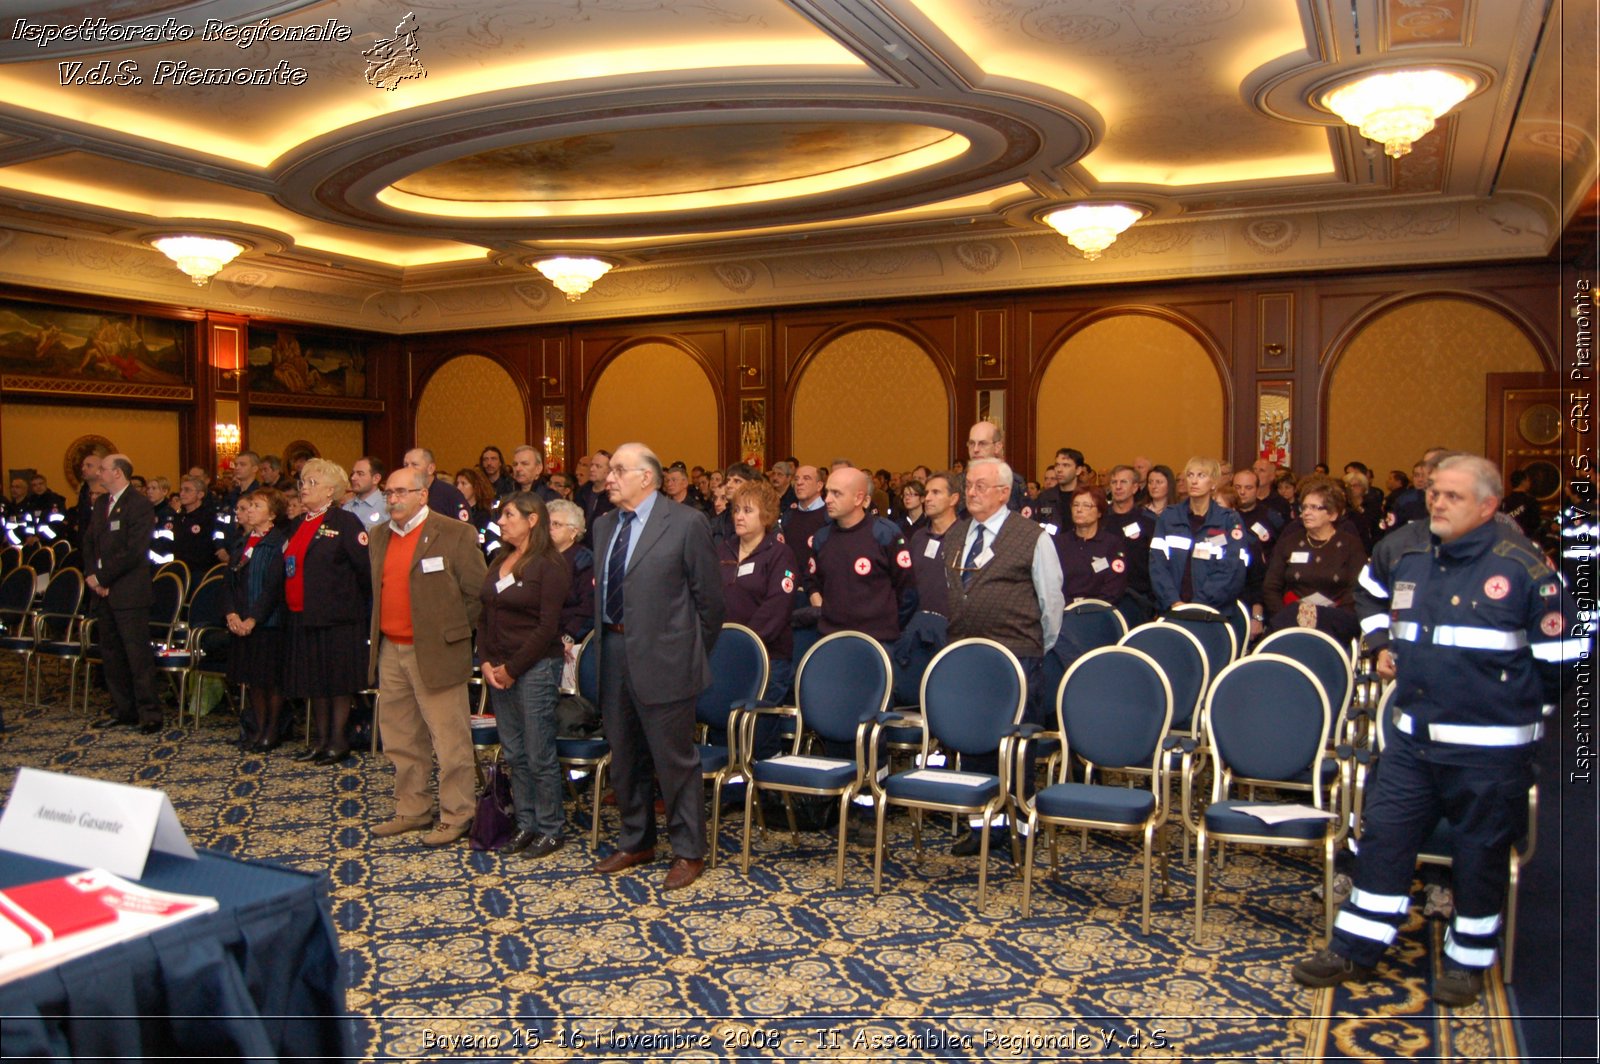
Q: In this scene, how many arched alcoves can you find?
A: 5